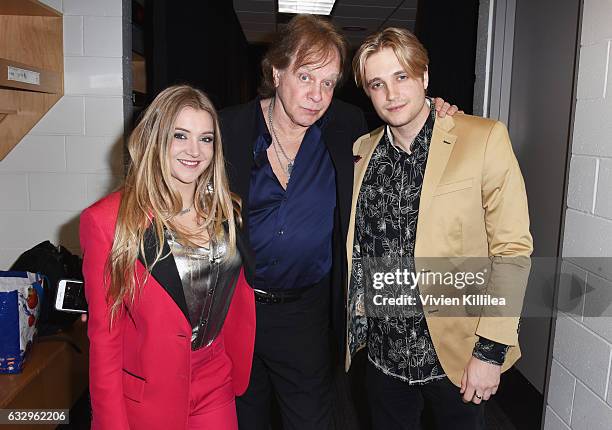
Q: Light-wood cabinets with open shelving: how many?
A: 1